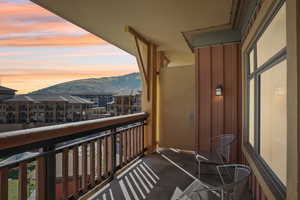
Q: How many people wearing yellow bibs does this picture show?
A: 0